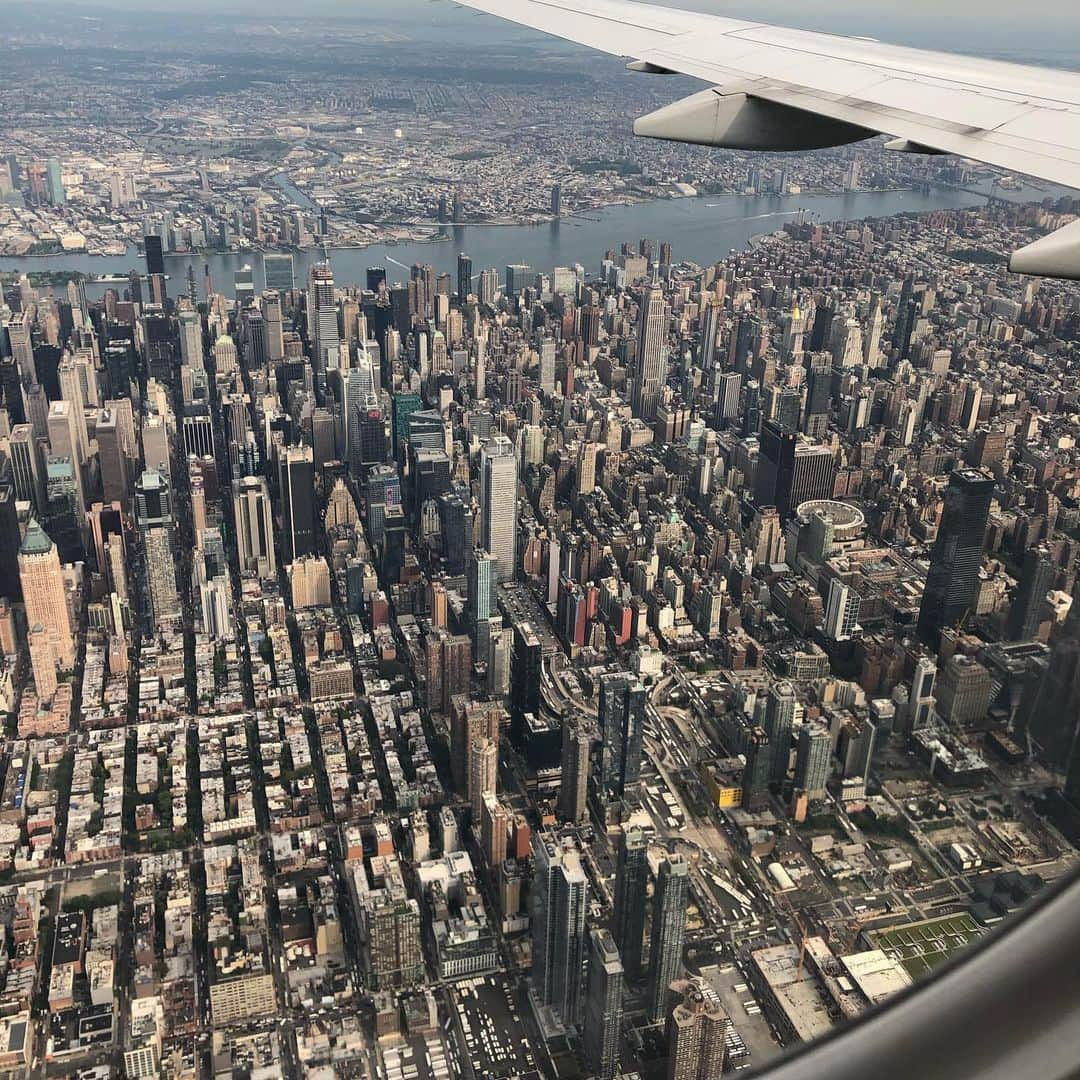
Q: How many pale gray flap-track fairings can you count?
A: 4